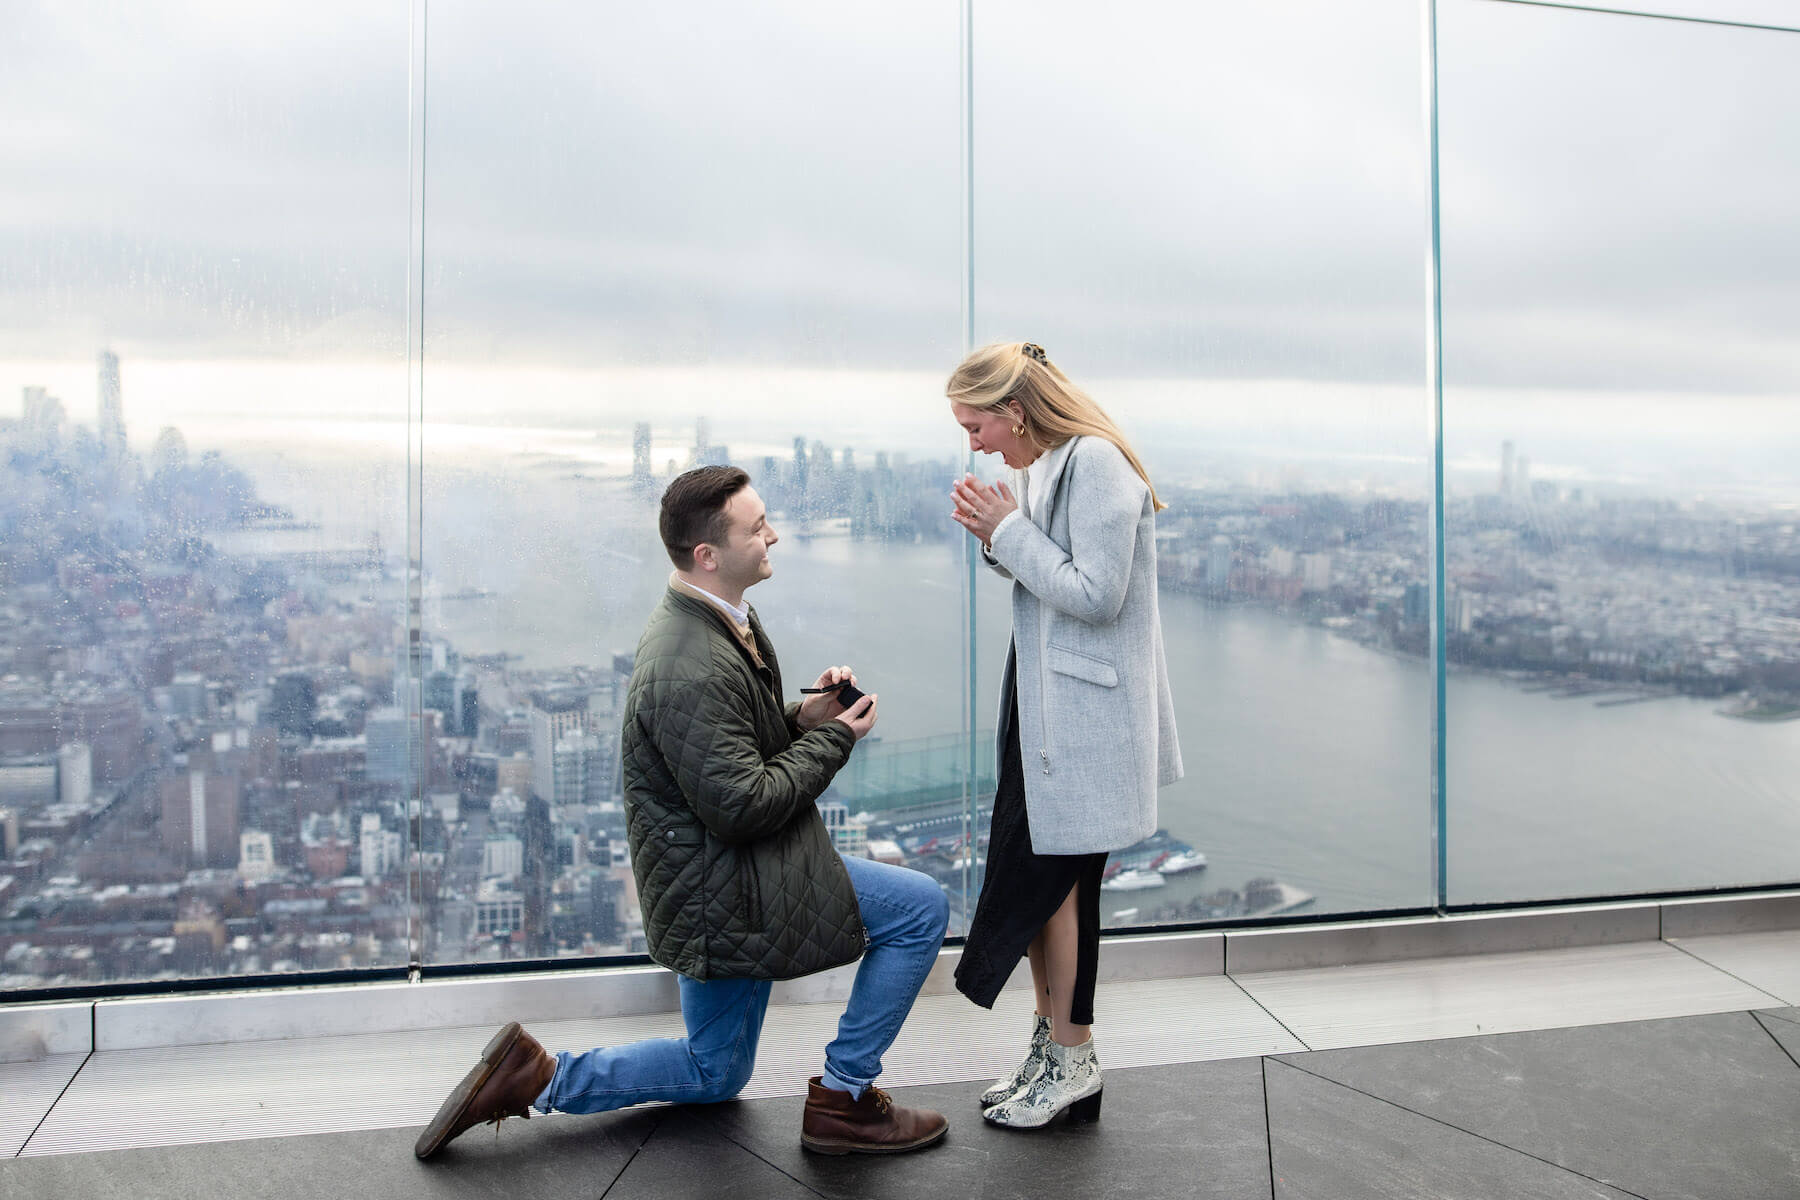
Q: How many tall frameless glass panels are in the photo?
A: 4